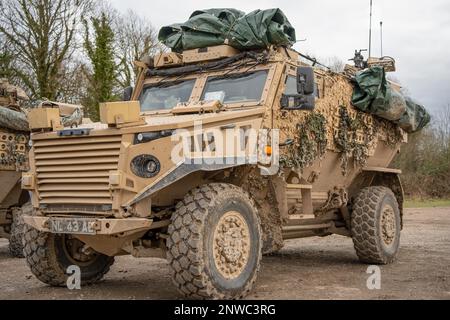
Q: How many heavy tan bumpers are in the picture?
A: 1